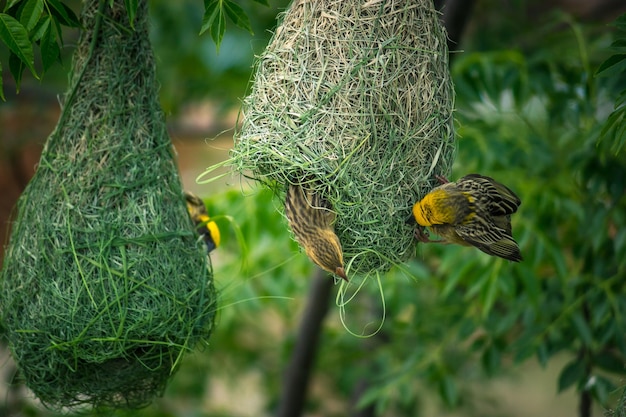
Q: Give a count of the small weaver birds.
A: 3